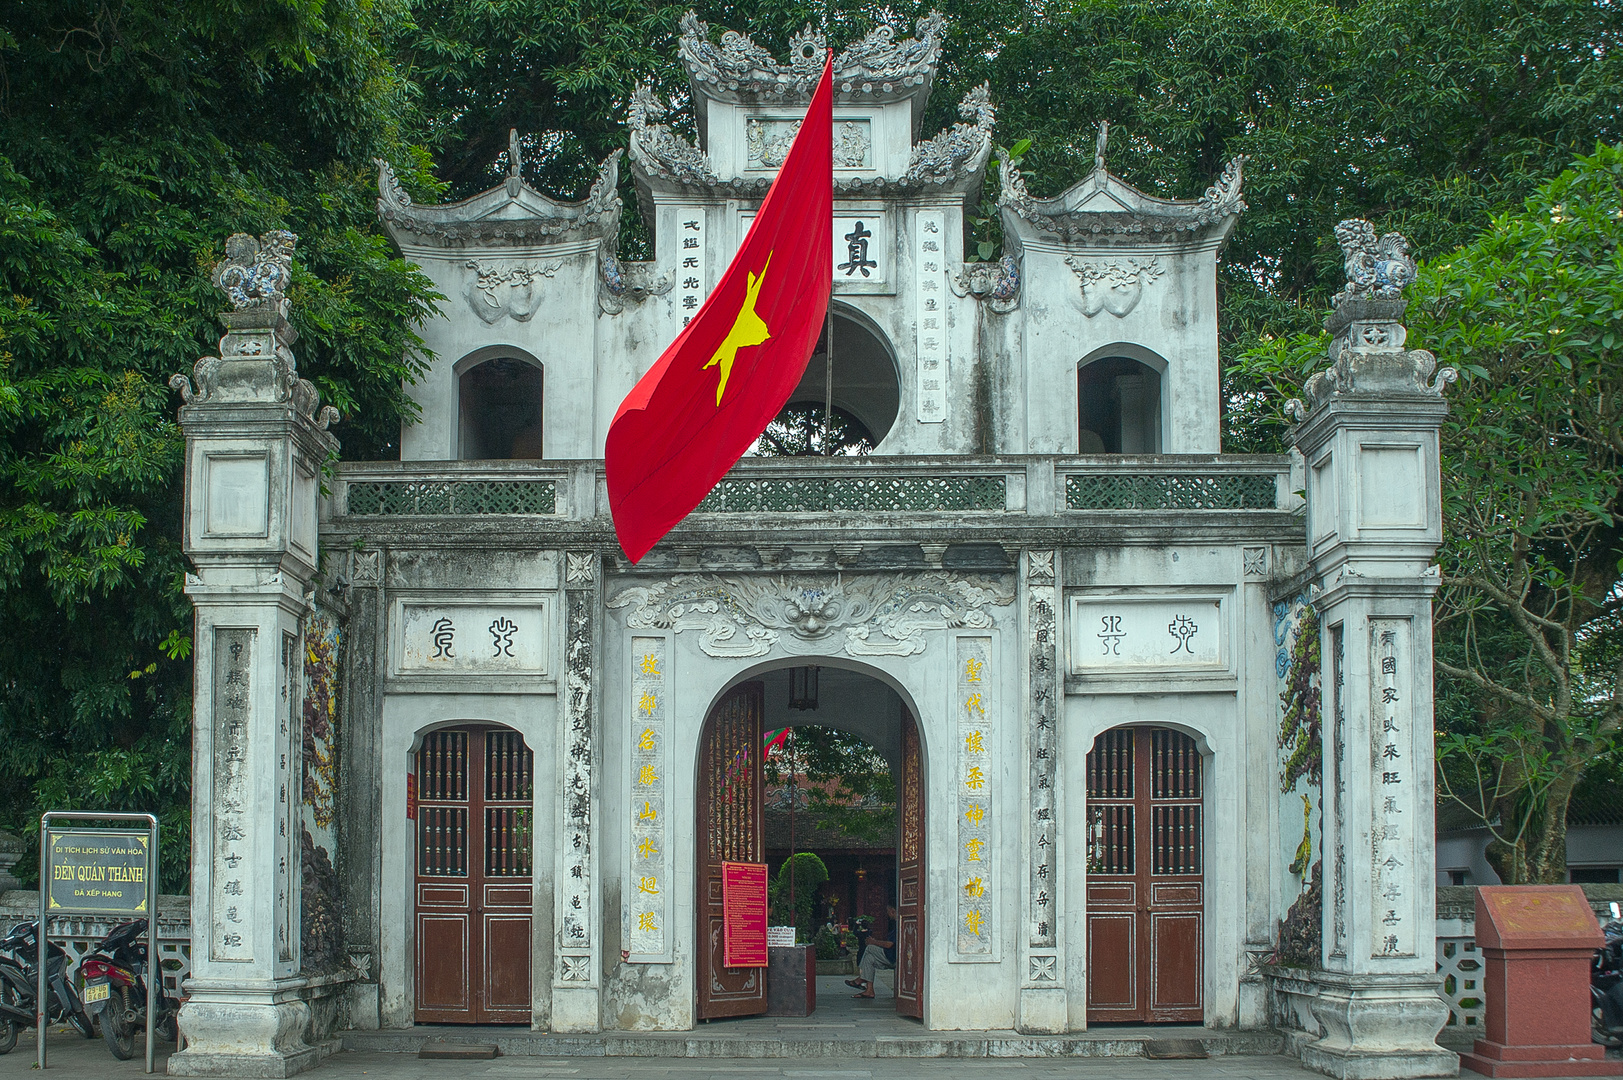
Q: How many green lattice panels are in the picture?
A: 3